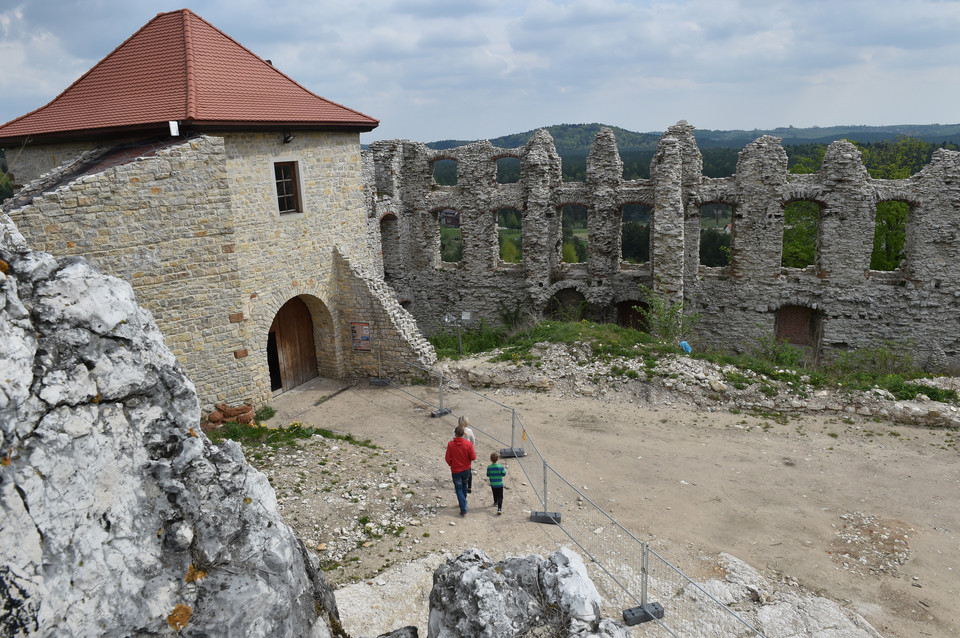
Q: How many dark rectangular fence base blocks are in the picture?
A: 5